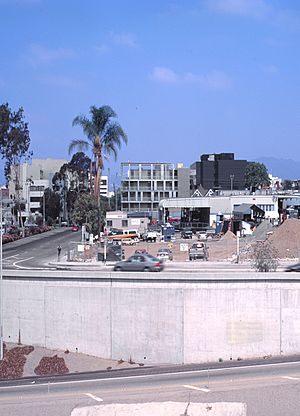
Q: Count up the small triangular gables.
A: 2